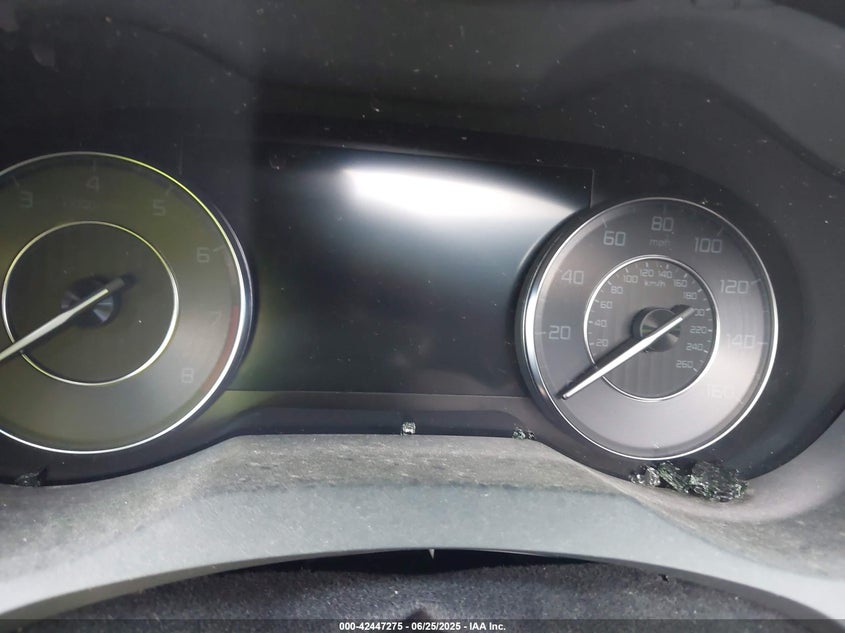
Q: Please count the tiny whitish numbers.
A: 13